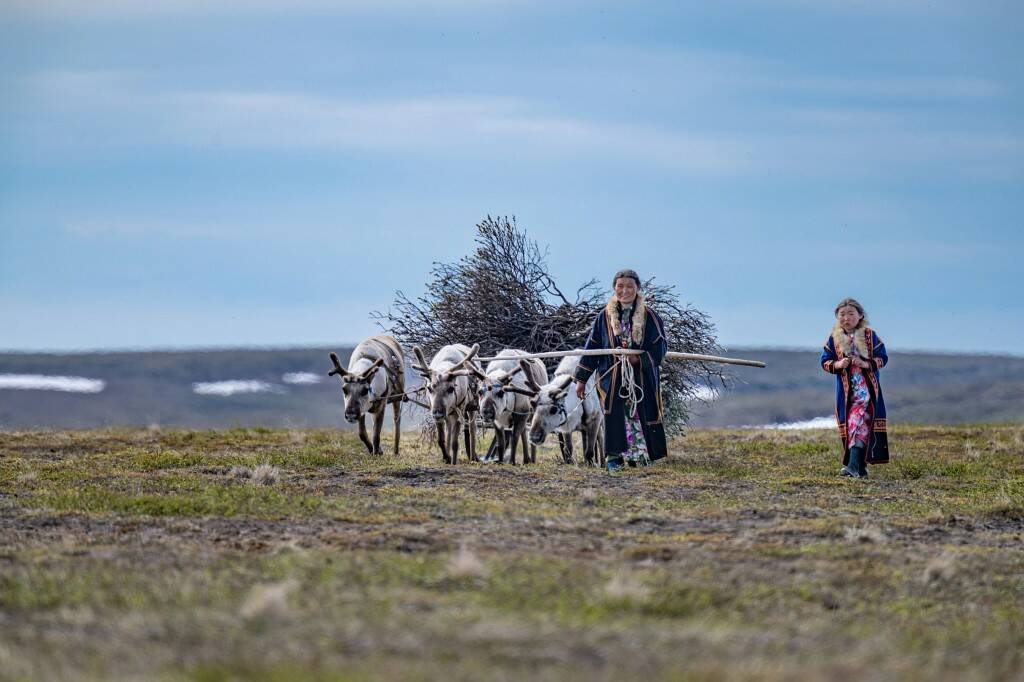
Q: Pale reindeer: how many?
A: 4